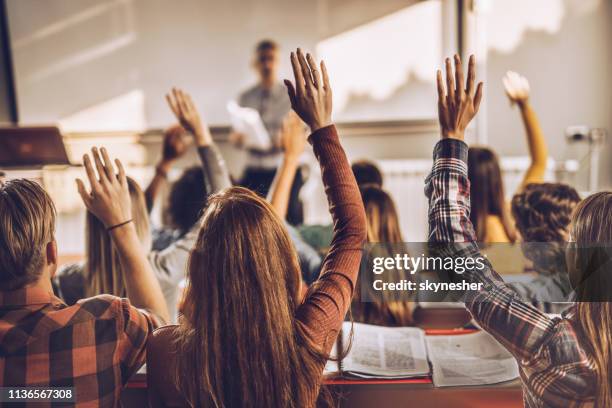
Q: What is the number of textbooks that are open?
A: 2